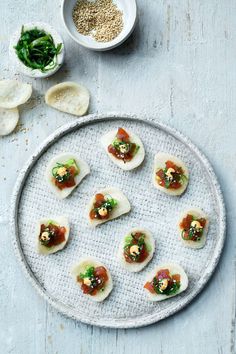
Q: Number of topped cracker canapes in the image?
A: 9